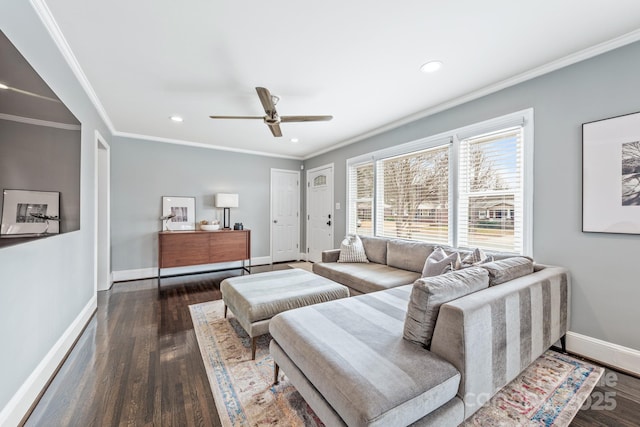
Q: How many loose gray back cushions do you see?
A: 5